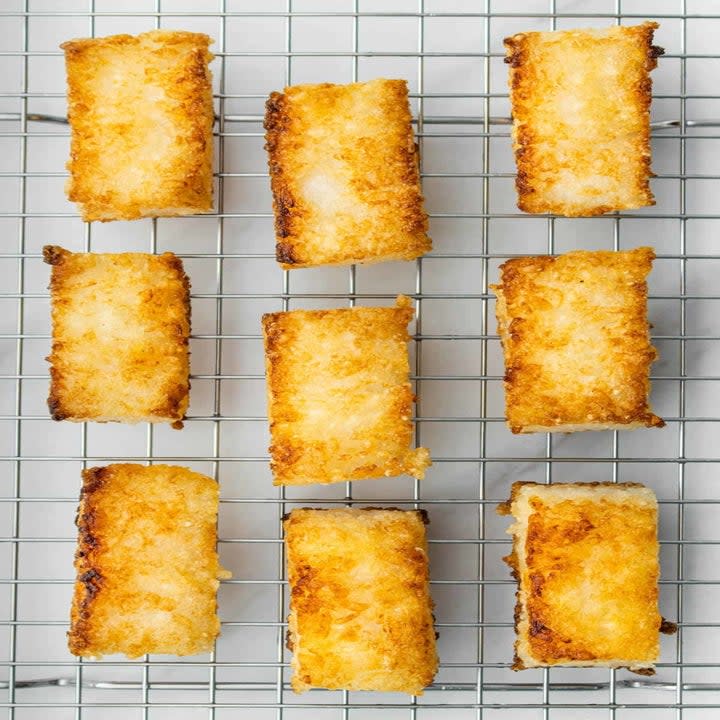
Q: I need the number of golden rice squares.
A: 9